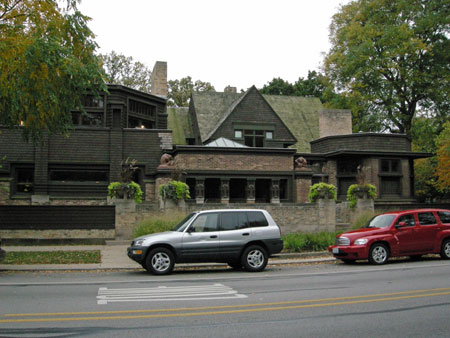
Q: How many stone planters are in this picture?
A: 4